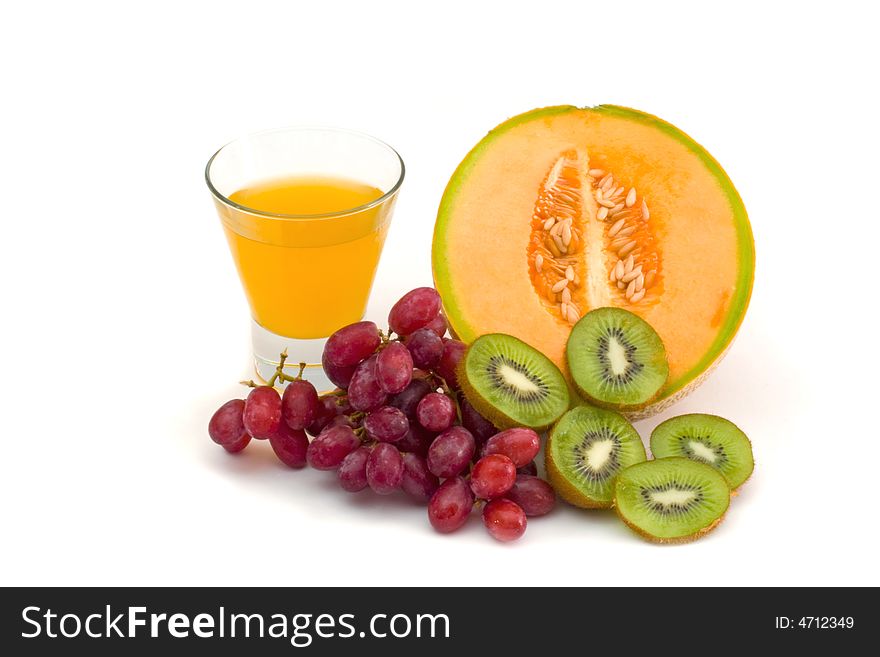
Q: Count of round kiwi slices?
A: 5